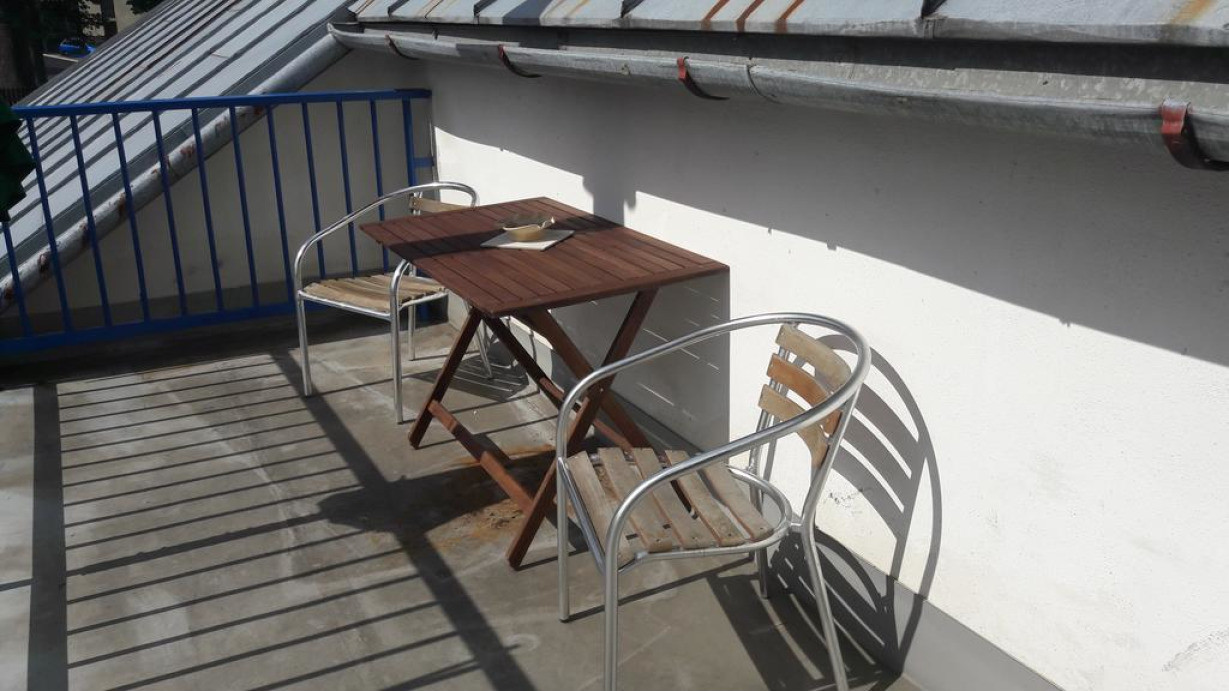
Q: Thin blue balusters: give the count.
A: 11